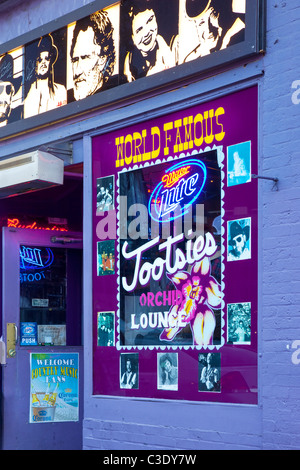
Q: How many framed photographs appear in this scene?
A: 9